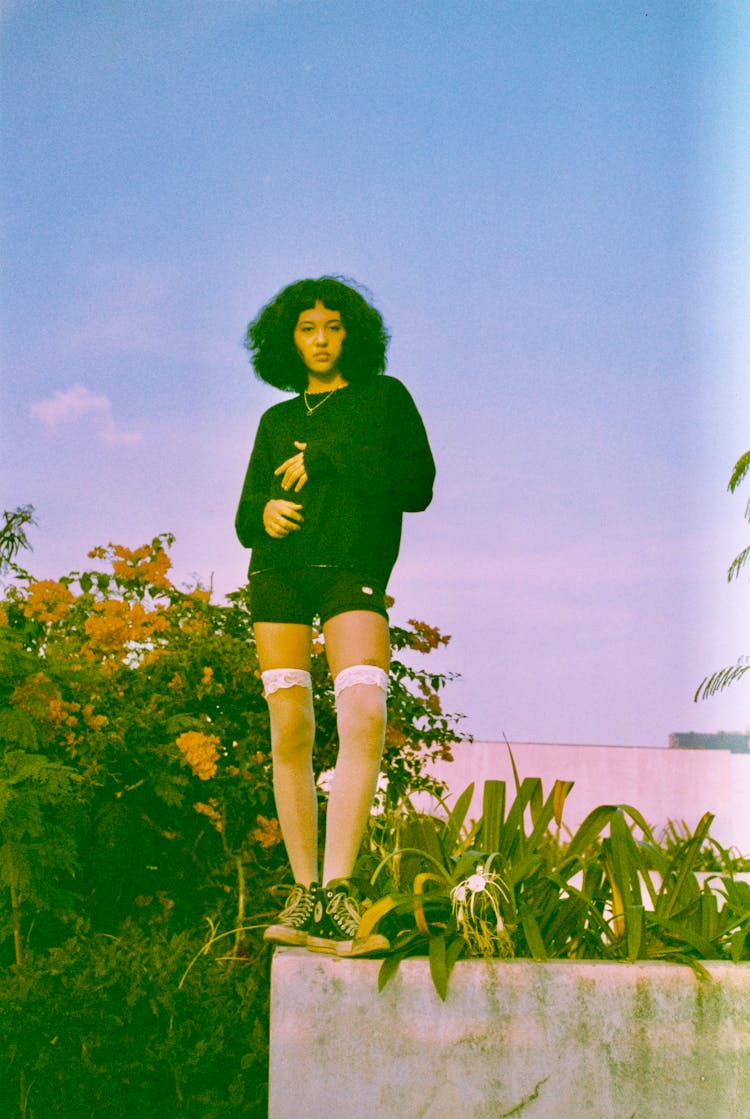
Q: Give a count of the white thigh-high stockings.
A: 2